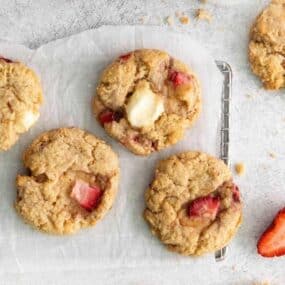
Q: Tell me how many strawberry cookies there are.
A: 5